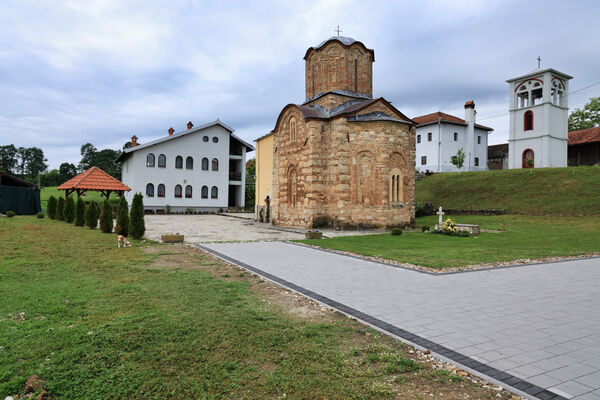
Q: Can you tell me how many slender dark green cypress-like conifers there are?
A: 8